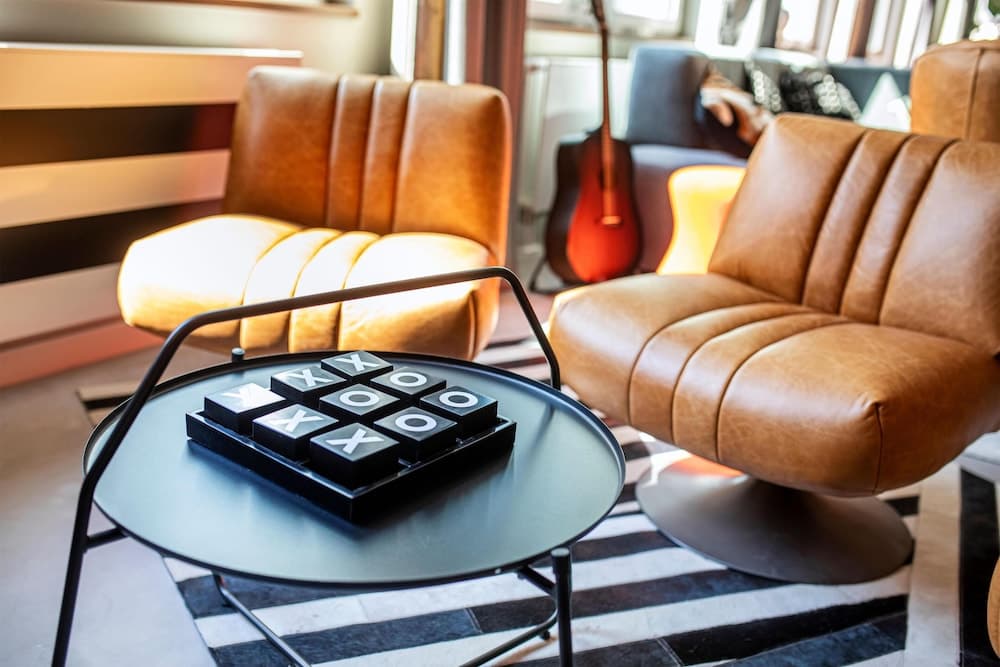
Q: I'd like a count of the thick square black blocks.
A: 9